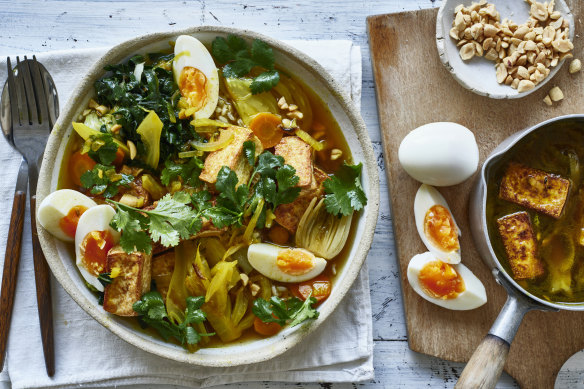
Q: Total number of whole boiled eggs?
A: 1